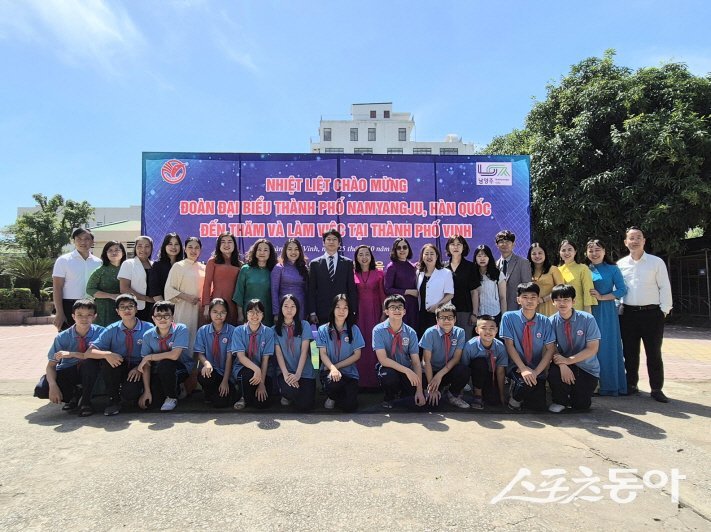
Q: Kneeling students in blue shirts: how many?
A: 12